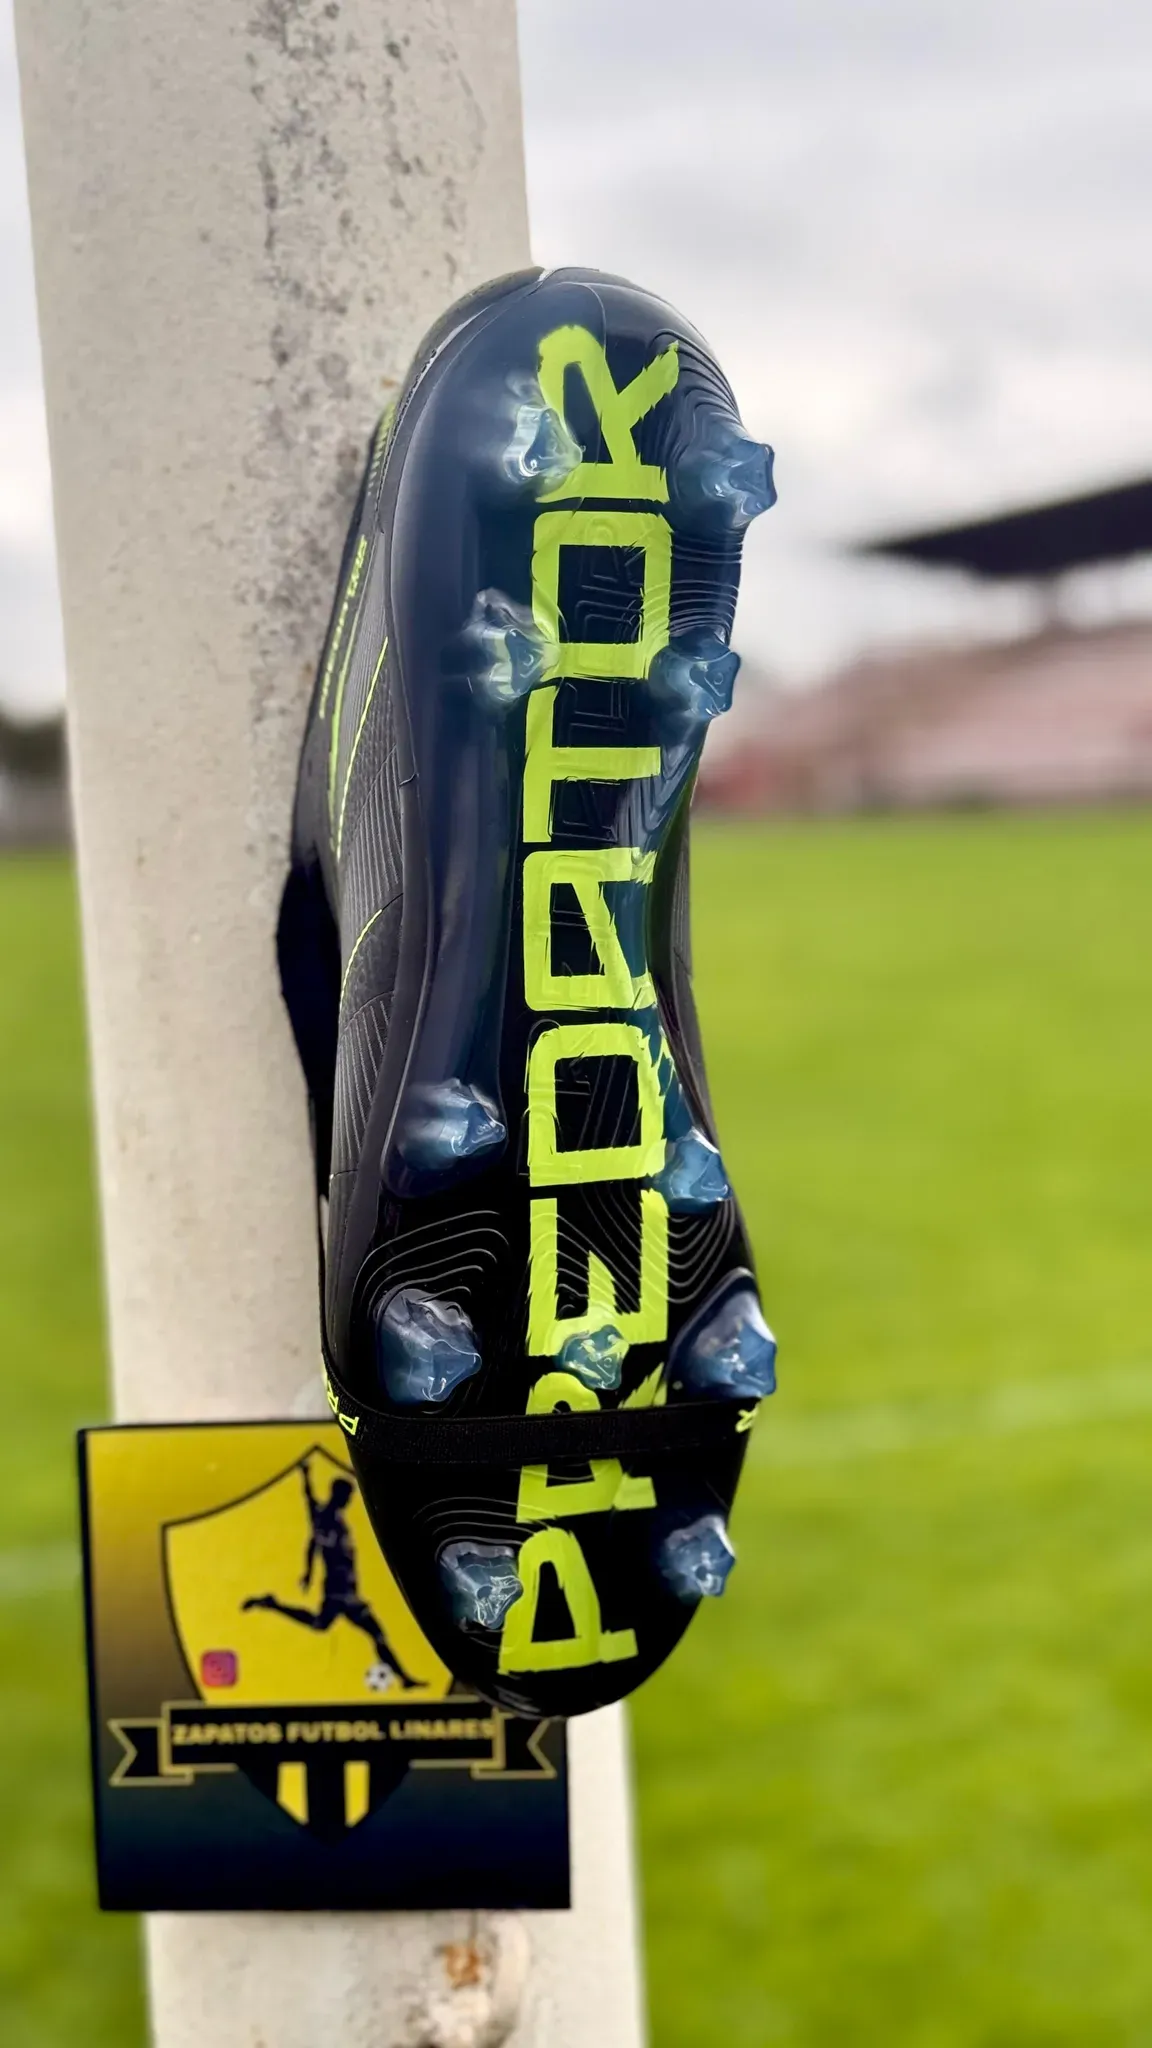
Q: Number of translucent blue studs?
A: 11